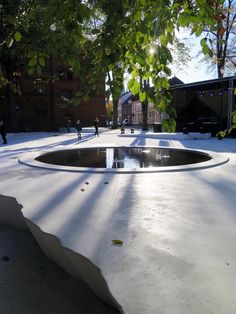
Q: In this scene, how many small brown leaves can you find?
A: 3